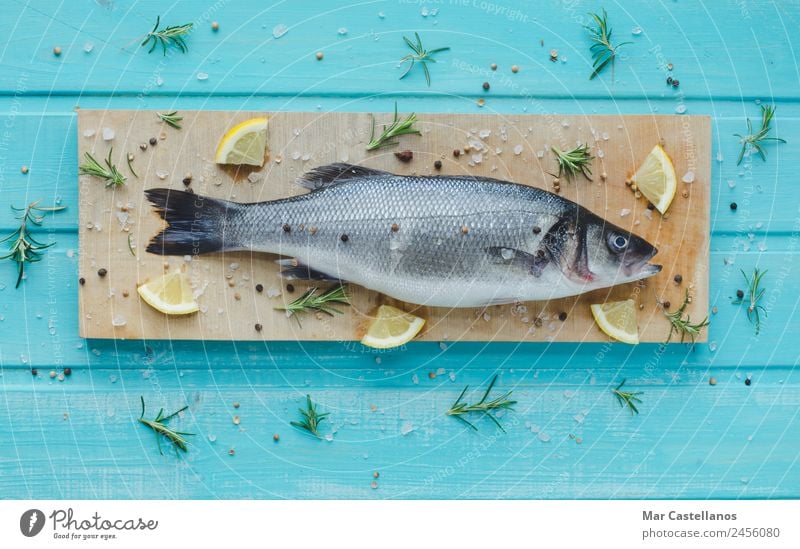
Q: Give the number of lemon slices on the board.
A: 5